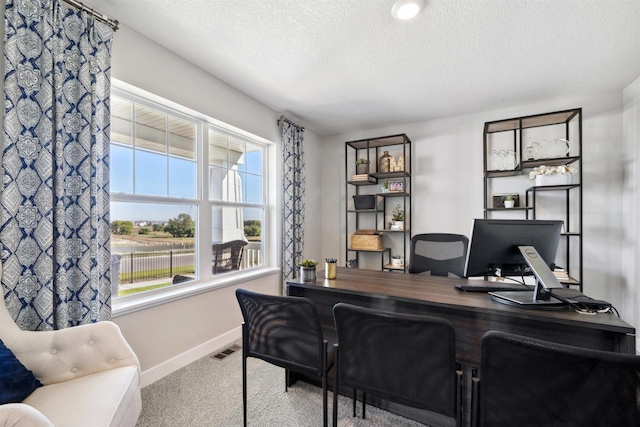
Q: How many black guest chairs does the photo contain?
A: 3